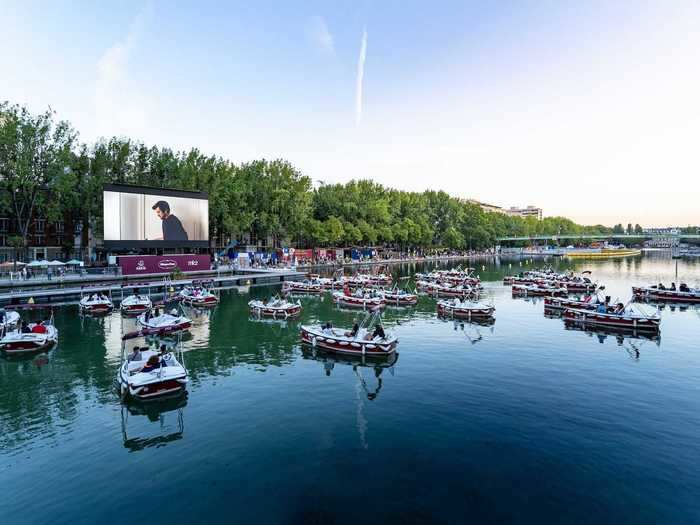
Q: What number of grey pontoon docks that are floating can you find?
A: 1